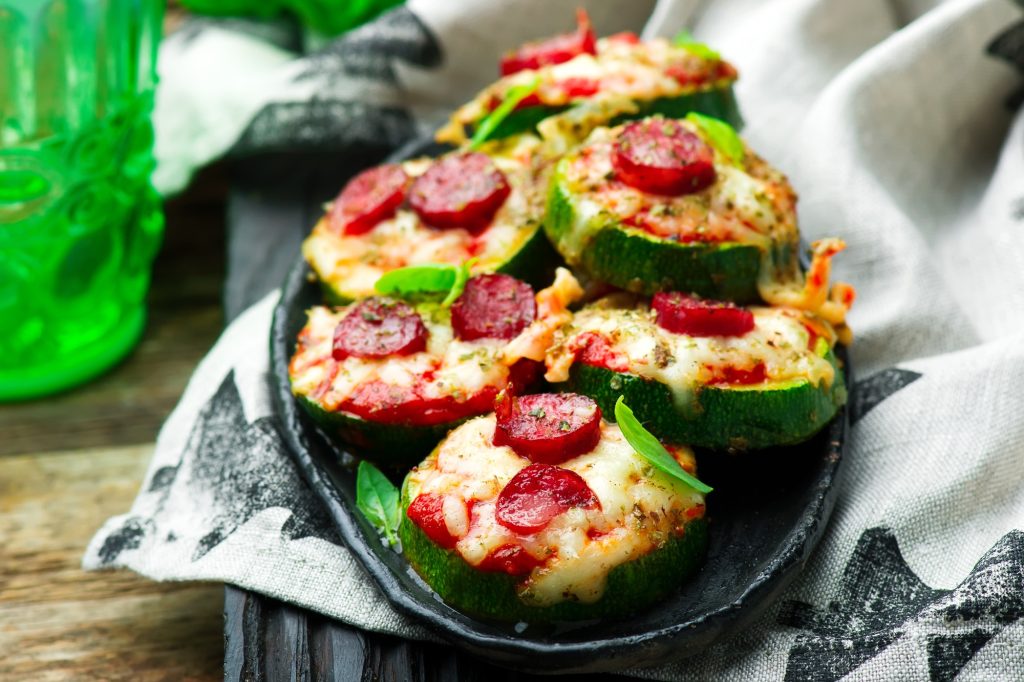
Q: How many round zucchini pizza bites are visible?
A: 6